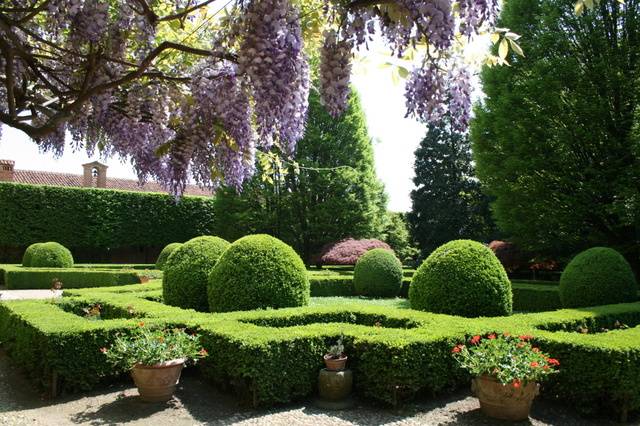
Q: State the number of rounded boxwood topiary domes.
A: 8